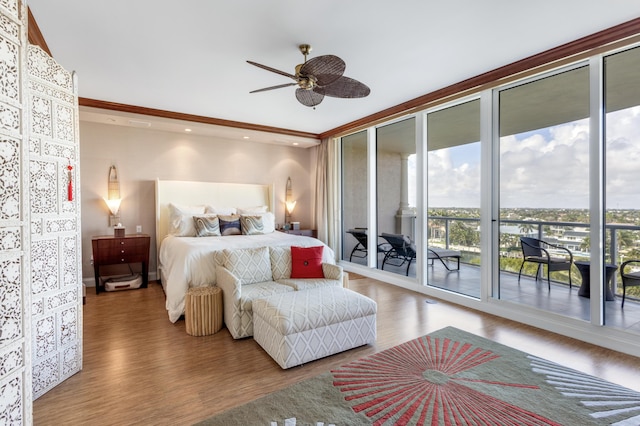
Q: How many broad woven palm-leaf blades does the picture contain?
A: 5